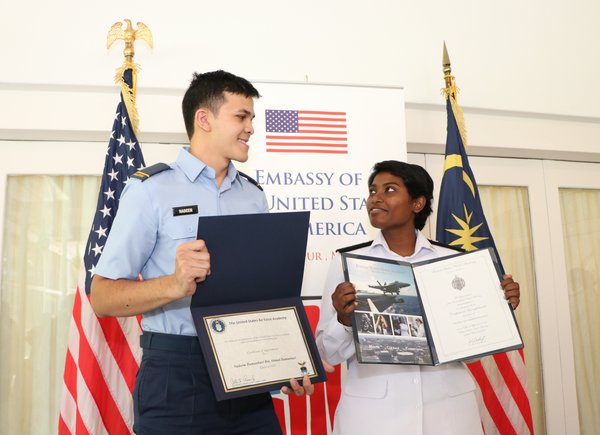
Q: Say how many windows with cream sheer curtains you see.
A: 3